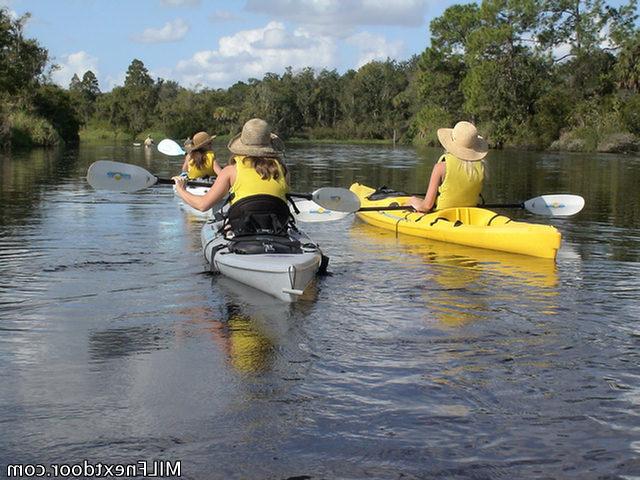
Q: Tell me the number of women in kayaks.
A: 3